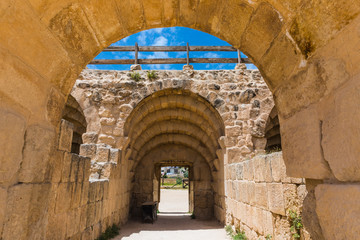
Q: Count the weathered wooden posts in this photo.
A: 3